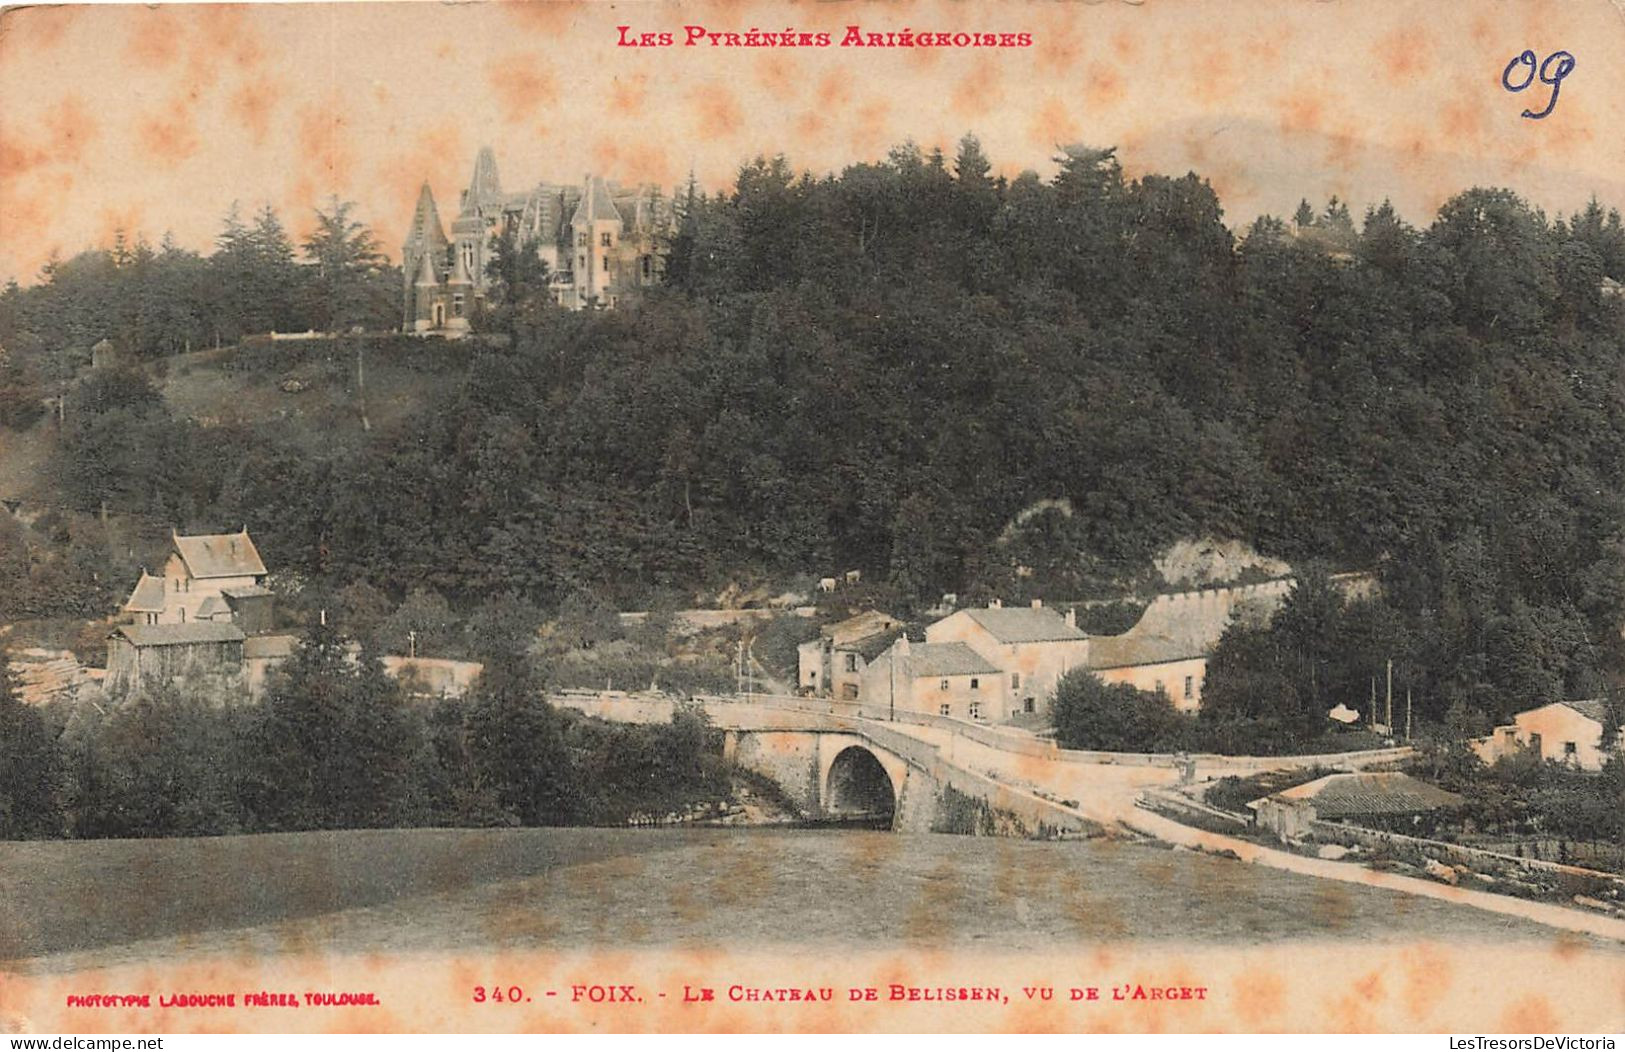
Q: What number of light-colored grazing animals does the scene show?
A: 2